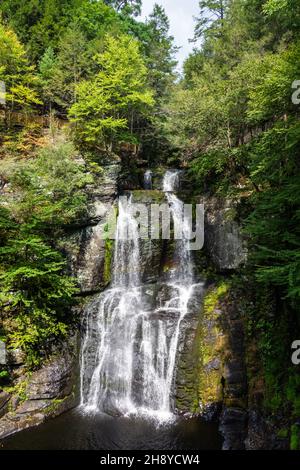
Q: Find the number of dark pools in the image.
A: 1